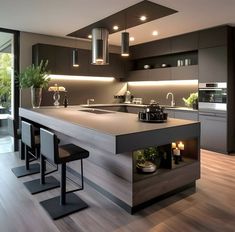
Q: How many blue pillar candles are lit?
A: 0